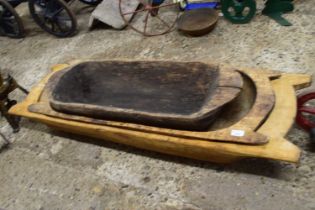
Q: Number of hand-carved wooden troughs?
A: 3